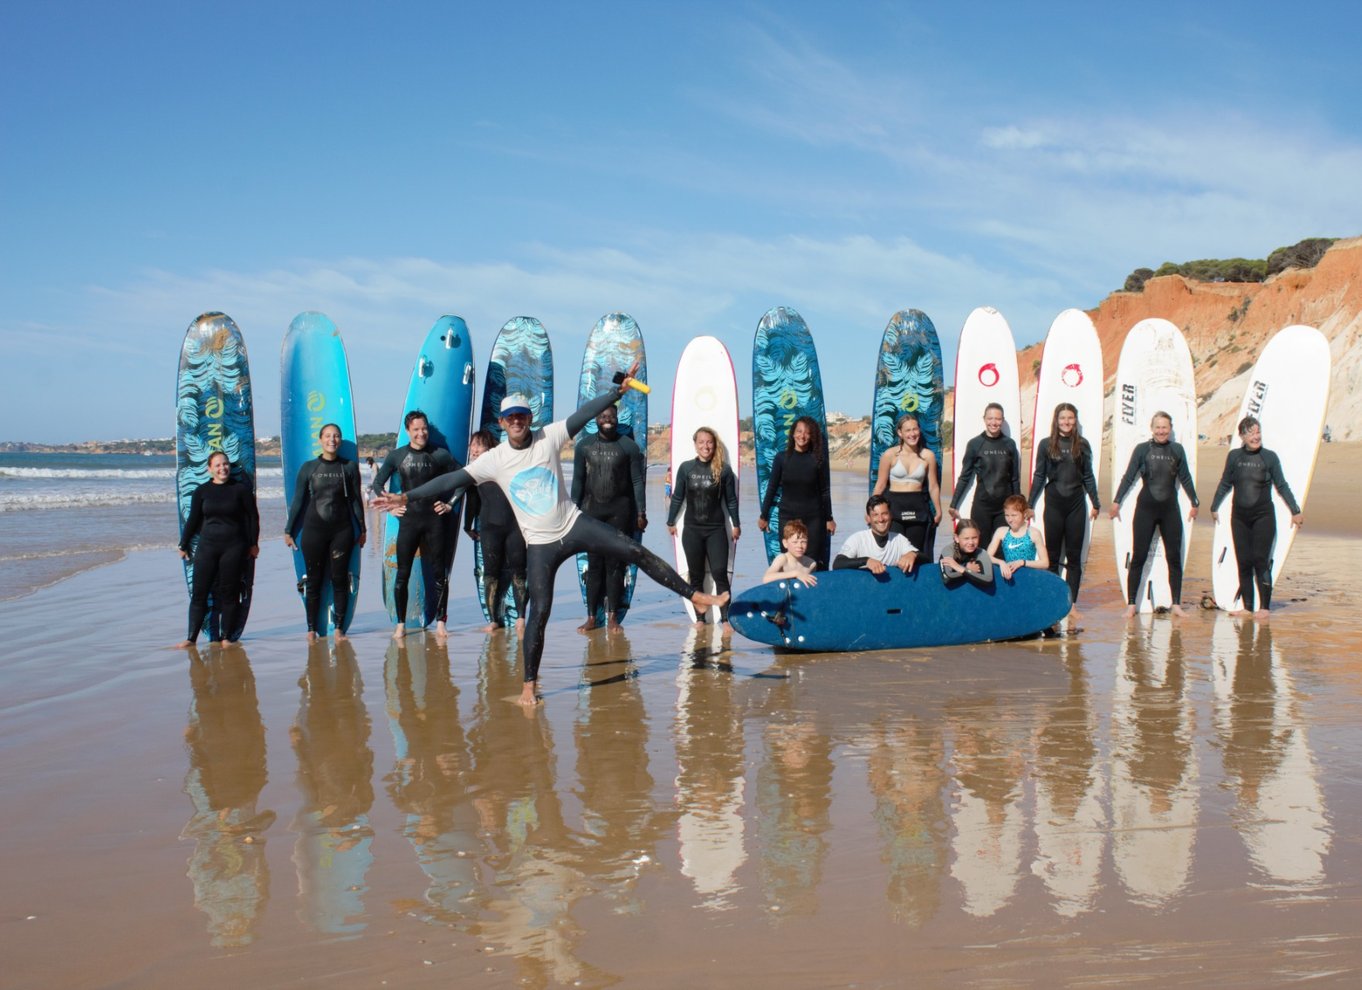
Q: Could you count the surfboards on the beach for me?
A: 13